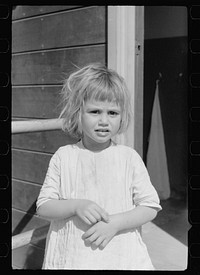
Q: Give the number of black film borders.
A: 2